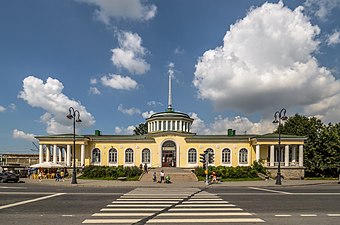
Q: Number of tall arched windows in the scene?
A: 8